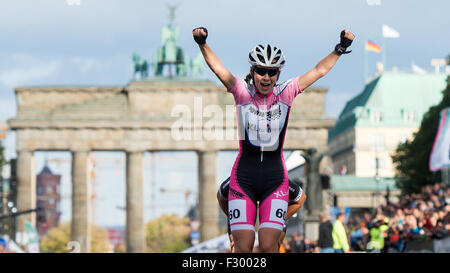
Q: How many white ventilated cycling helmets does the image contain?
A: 1